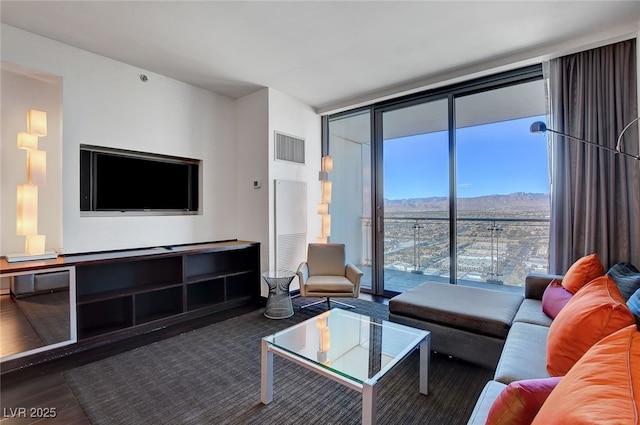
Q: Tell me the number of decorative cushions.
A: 7